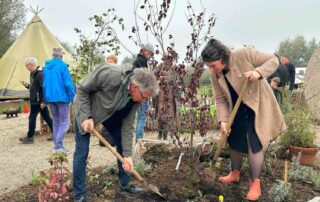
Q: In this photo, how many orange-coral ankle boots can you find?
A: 2